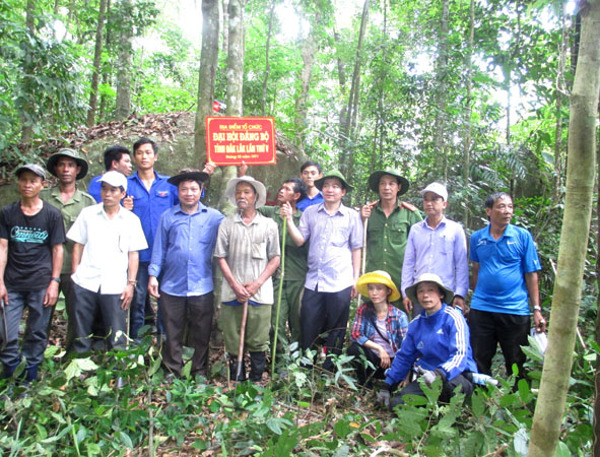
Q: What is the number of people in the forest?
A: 15